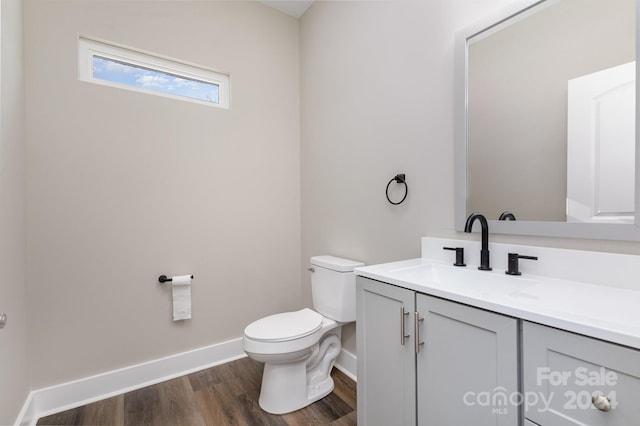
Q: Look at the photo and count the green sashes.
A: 0